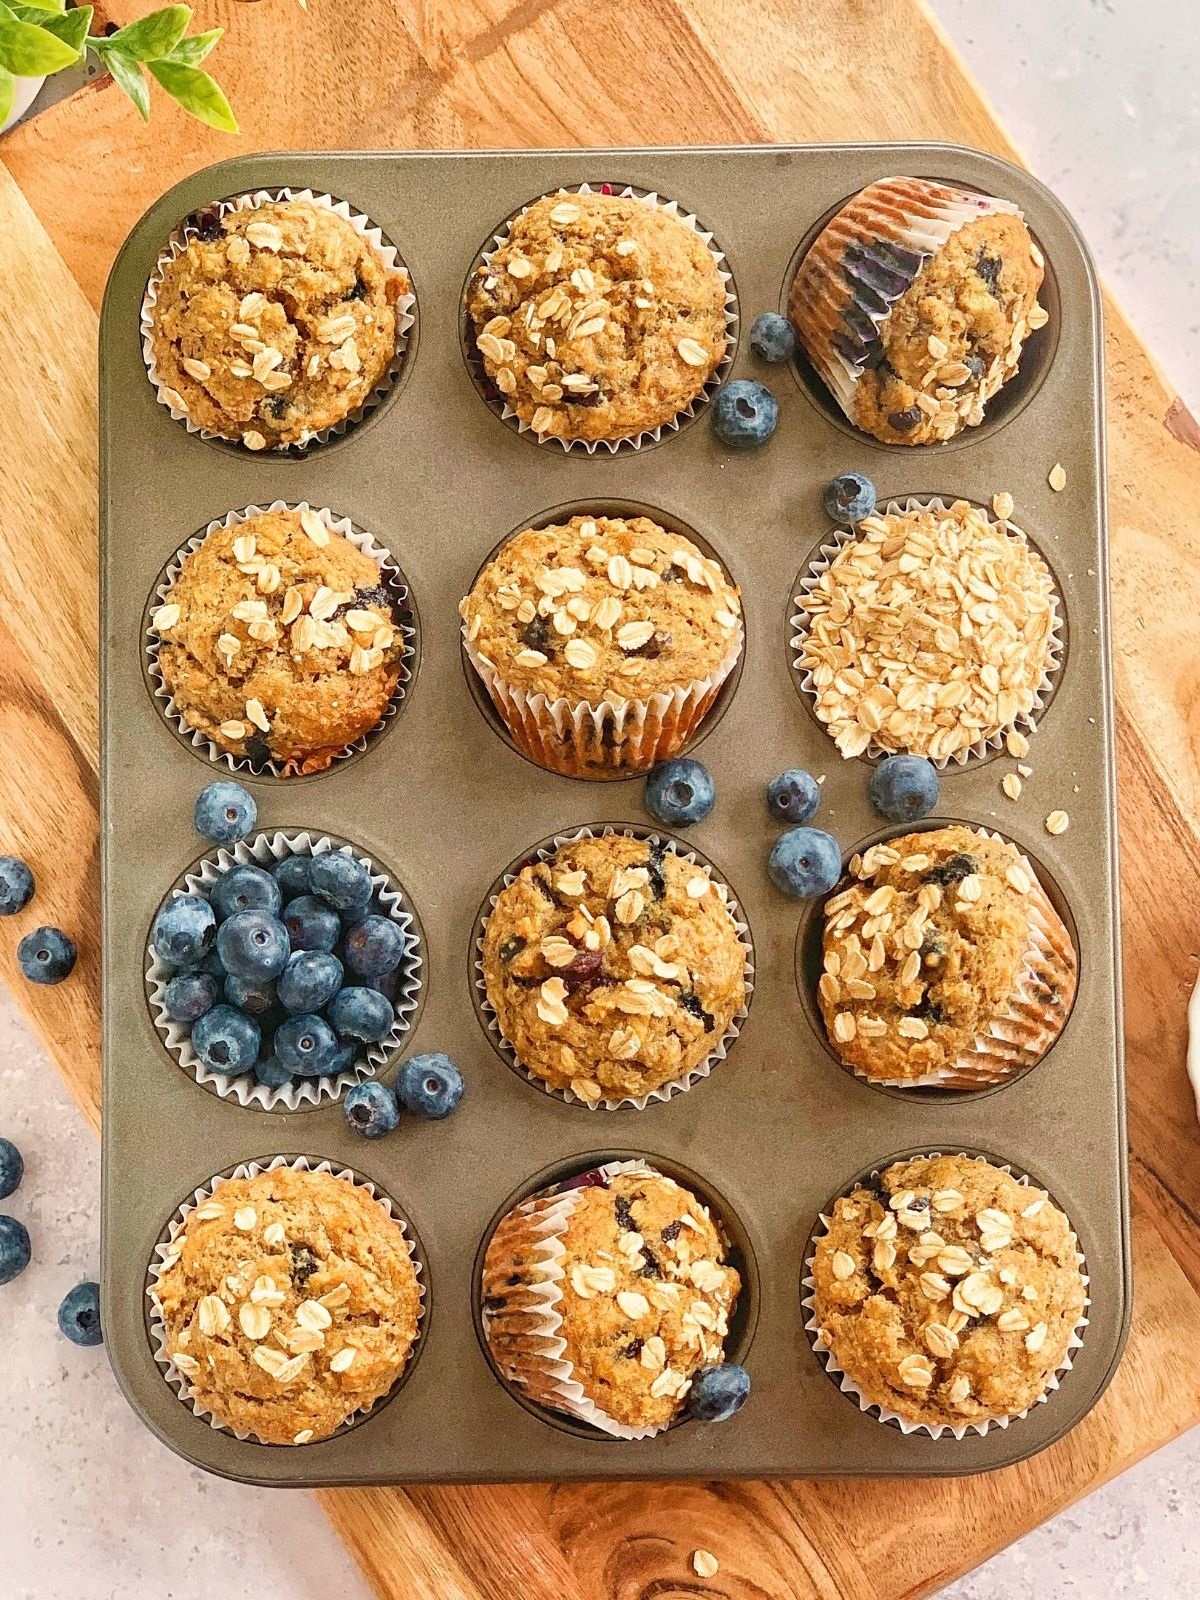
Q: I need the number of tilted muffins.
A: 4